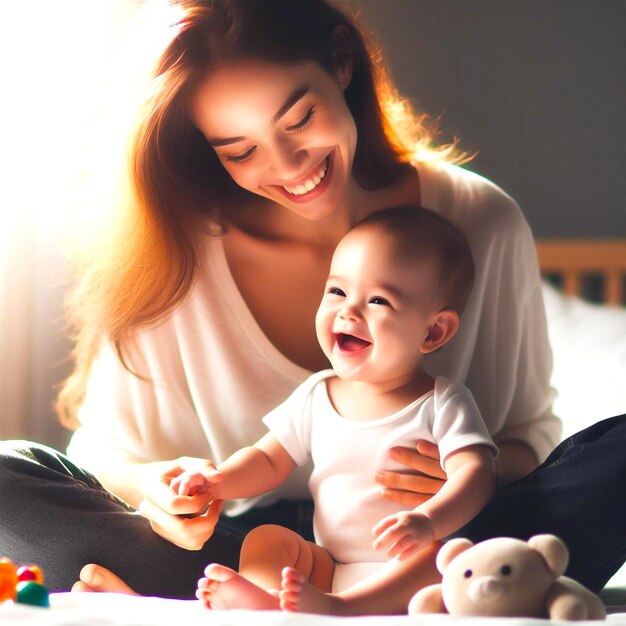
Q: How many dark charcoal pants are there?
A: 1